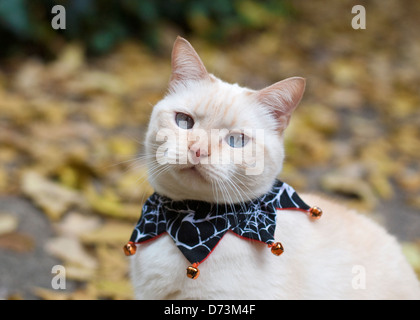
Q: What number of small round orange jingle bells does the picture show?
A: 4